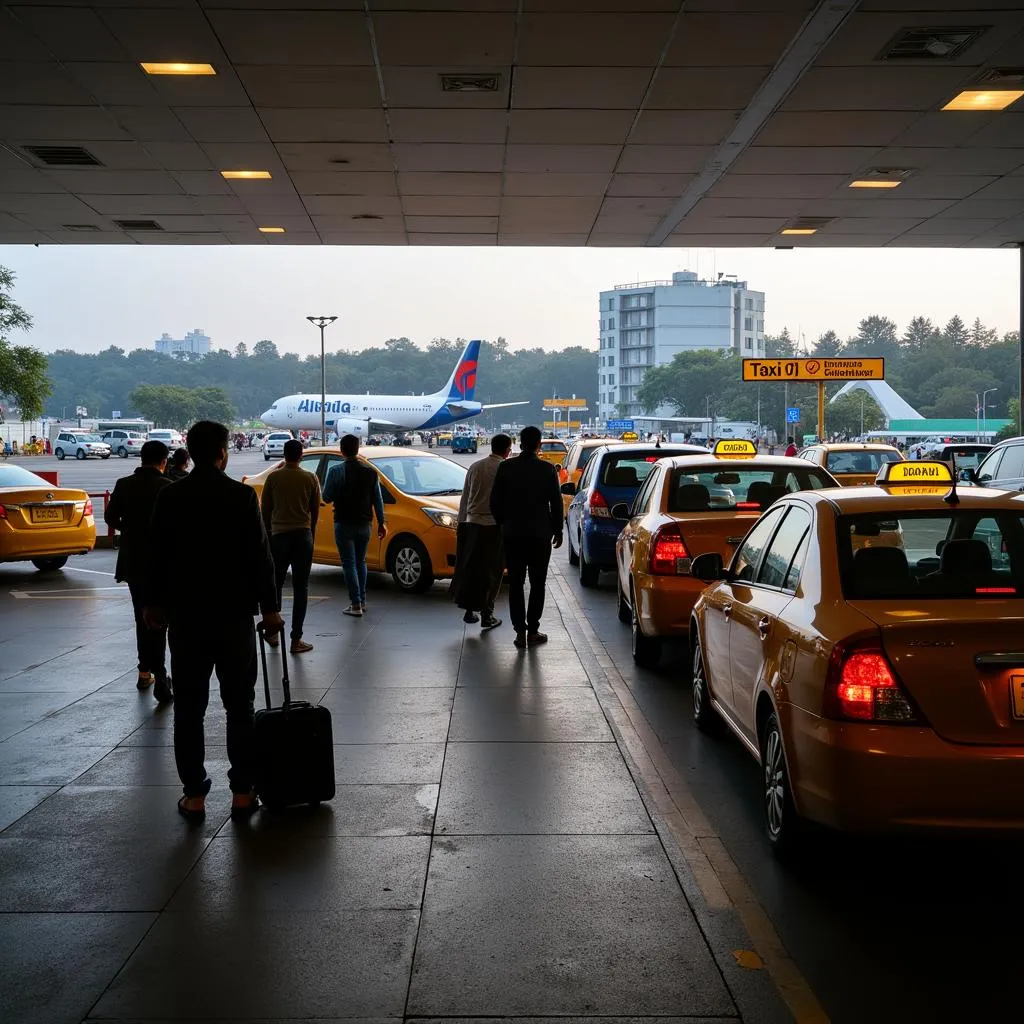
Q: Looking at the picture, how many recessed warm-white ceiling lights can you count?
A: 6